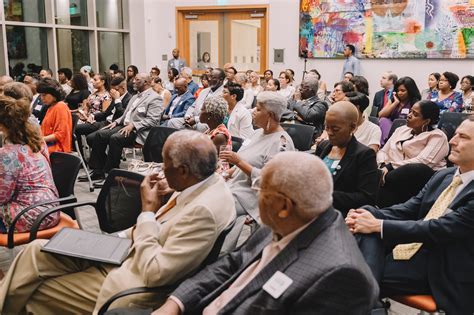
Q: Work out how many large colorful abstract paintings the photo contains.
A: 1